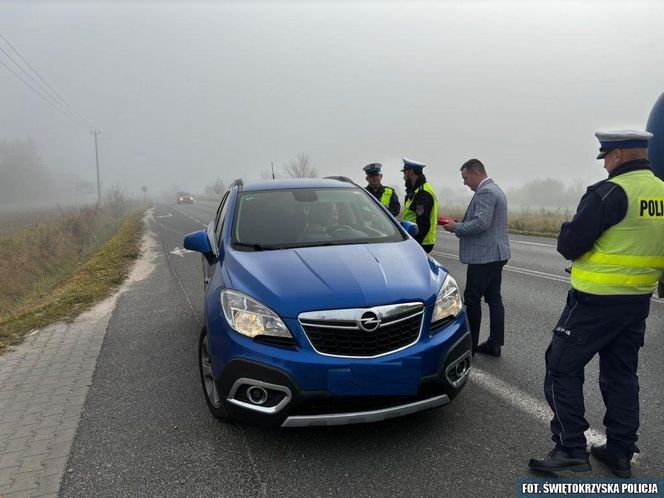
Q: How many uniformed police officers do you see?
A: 3